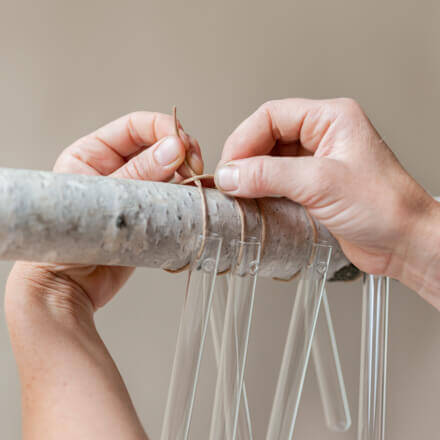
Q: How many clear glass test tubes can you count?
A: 6